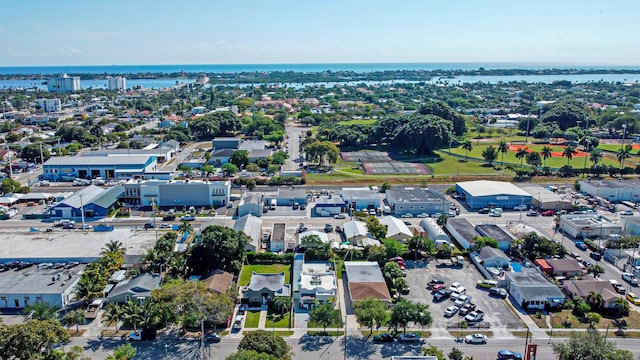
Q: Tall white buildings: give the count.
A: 2